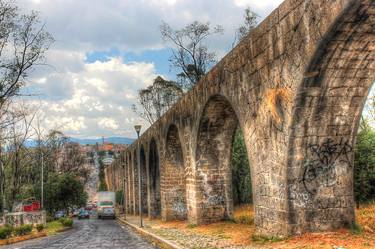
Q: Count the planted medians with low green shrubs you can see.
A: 1